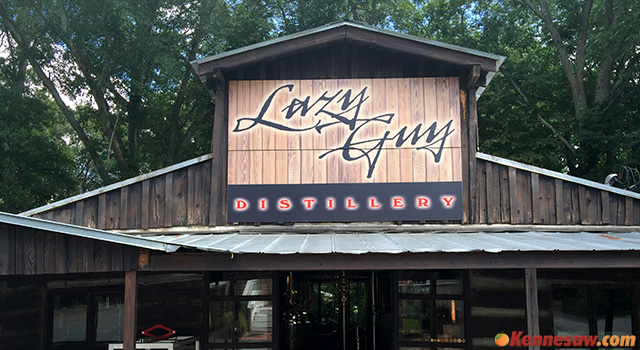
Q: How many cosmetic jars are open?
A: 0